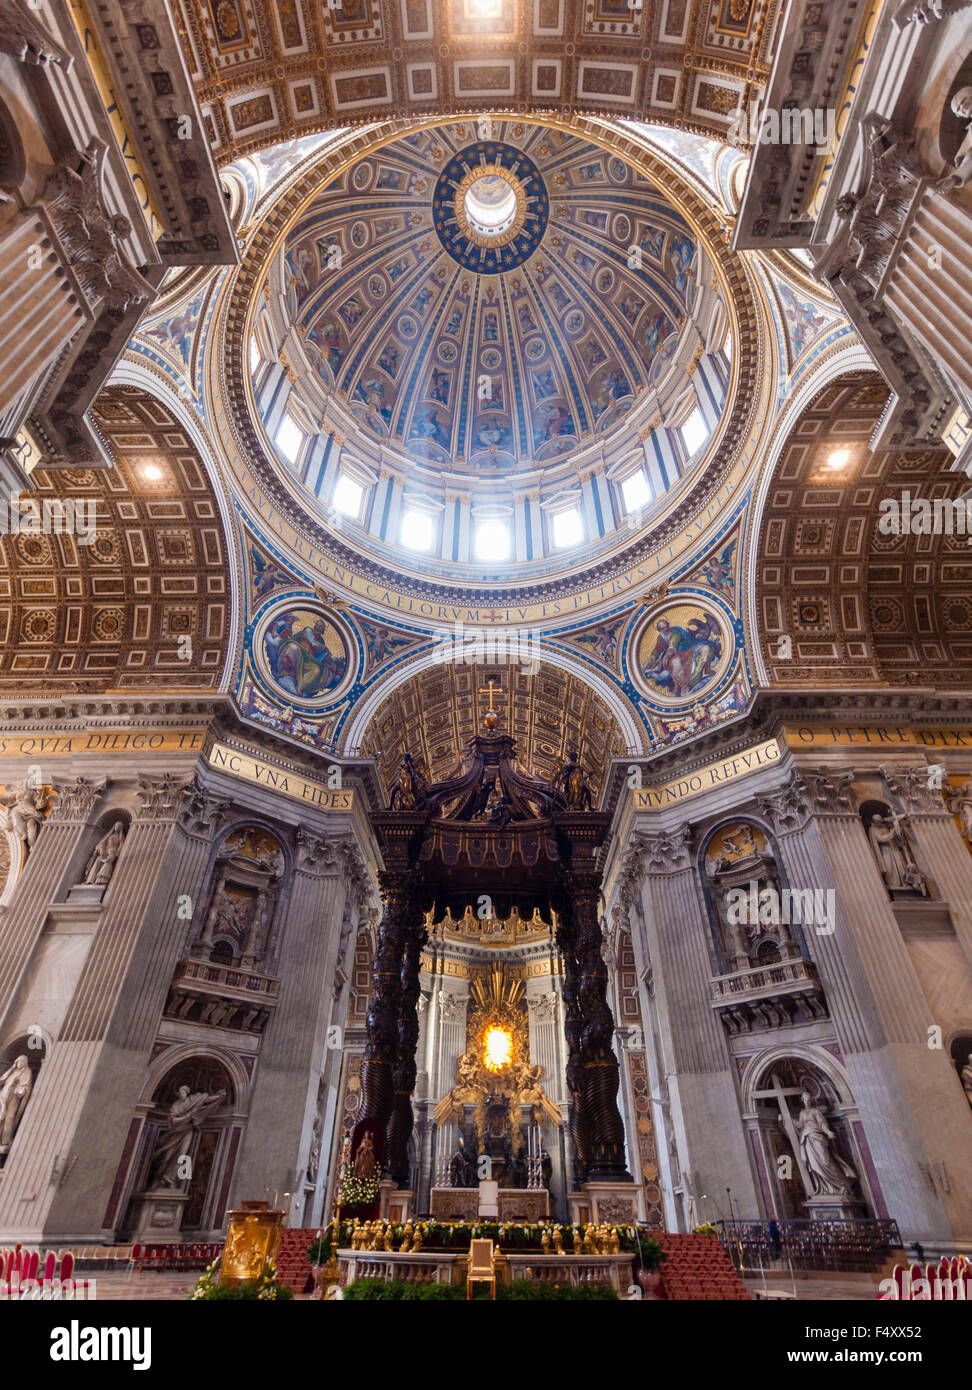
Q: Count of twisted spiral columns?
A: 4